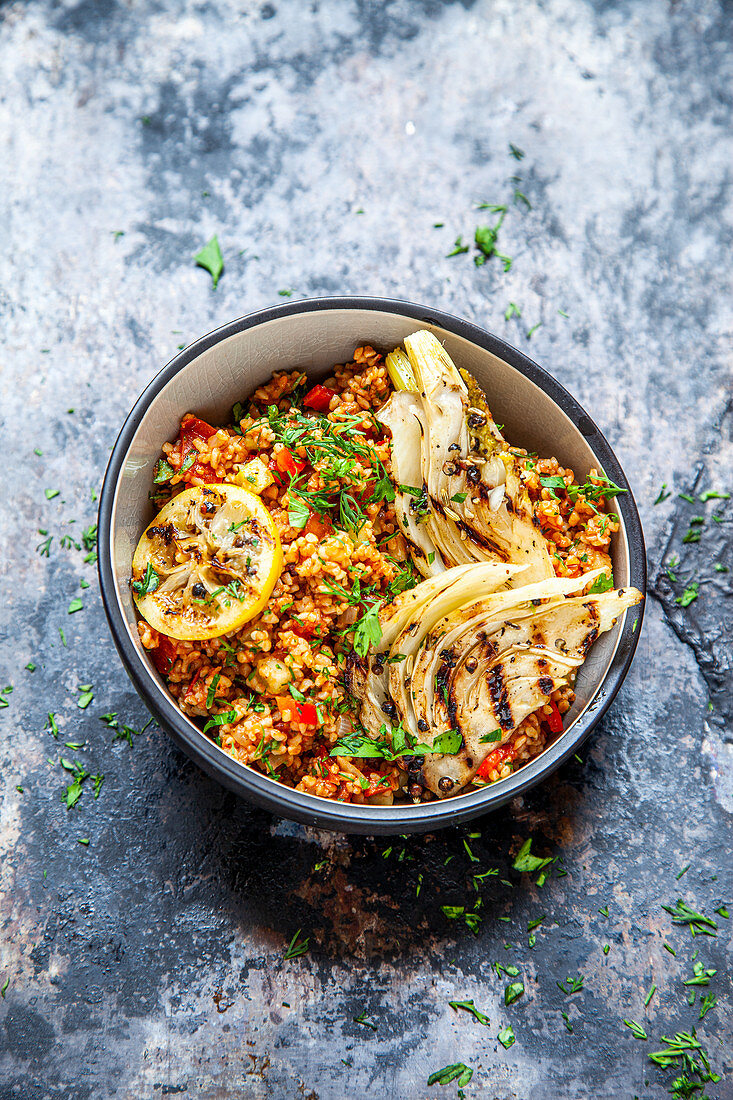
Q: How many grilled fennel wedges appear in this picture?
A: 2